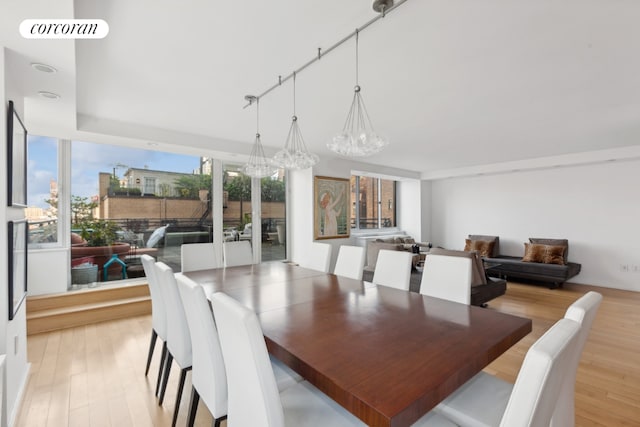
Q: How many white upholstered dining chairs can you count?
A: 12